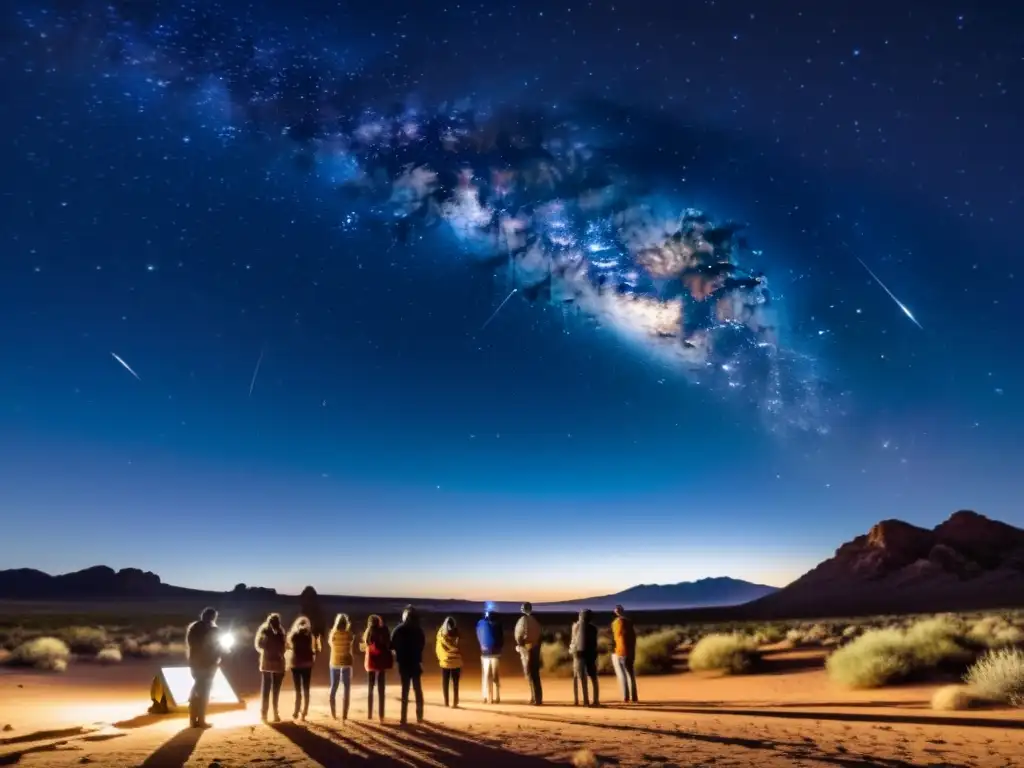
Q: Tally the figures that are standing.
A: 11